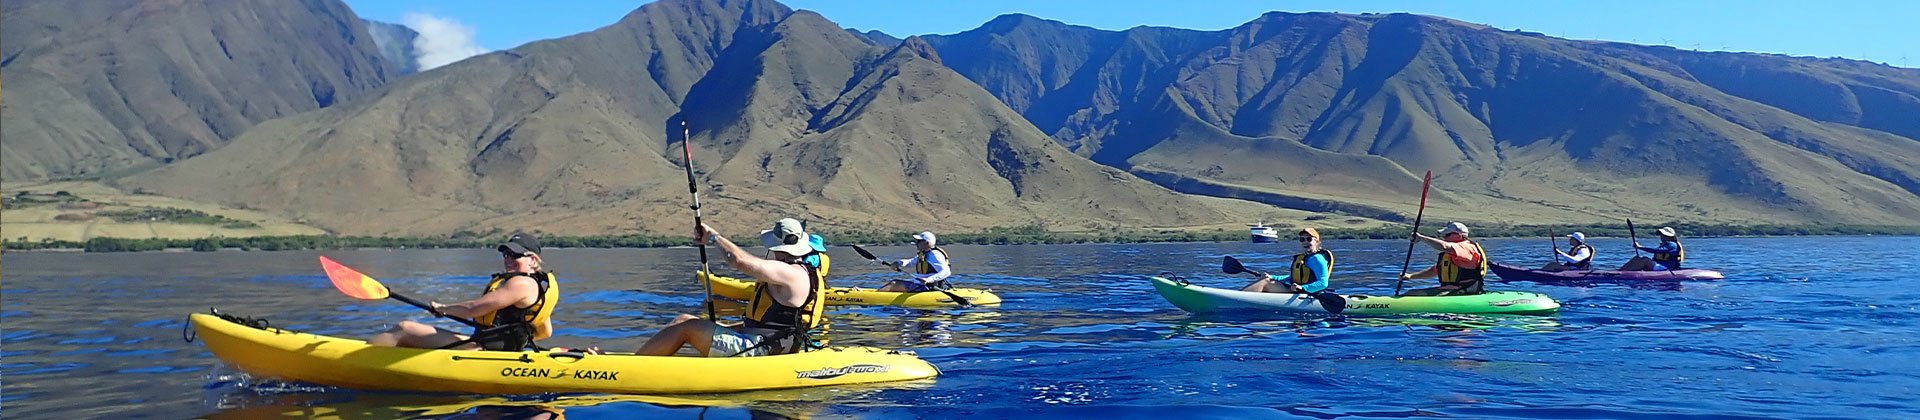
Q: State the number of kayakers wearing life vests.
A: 8